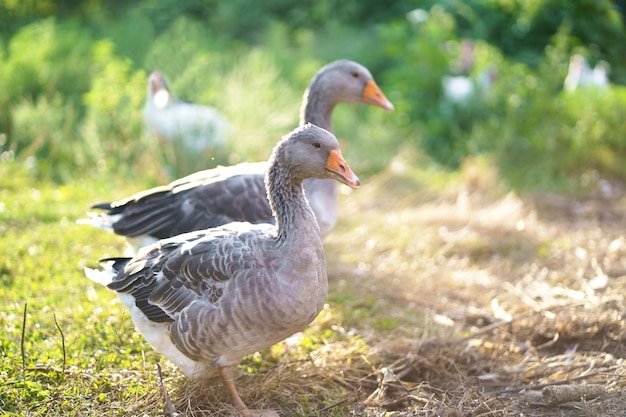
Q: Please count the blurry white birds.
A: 3